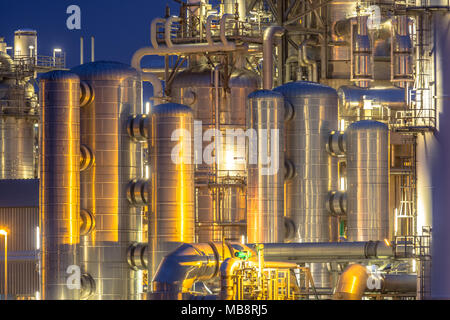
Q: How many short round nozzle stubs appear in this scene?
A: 12